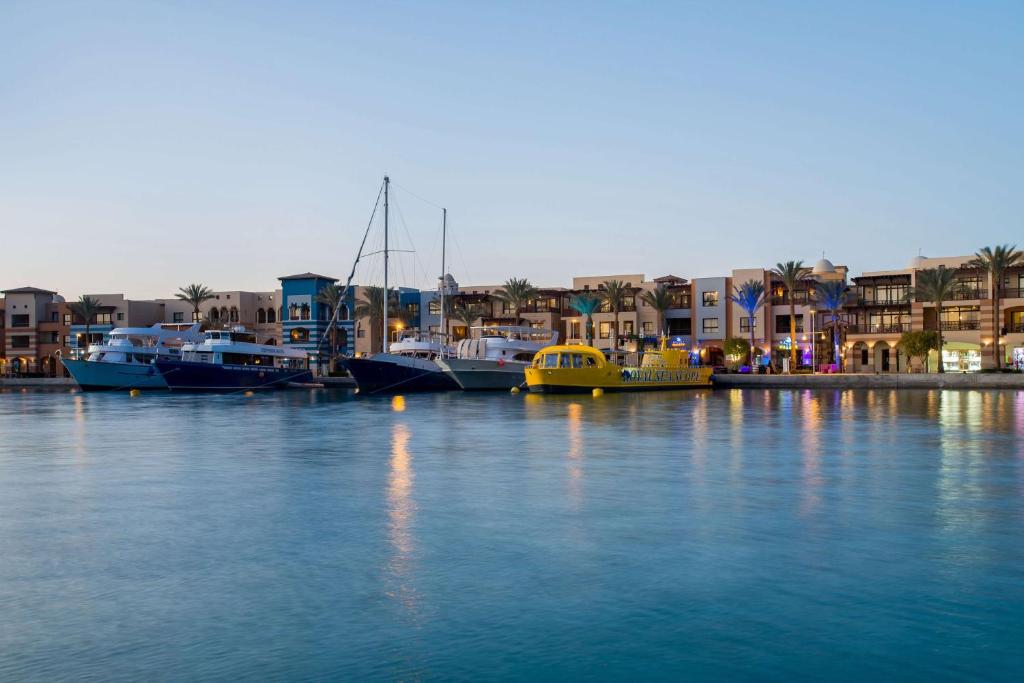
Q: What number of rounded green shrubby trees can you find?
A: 2